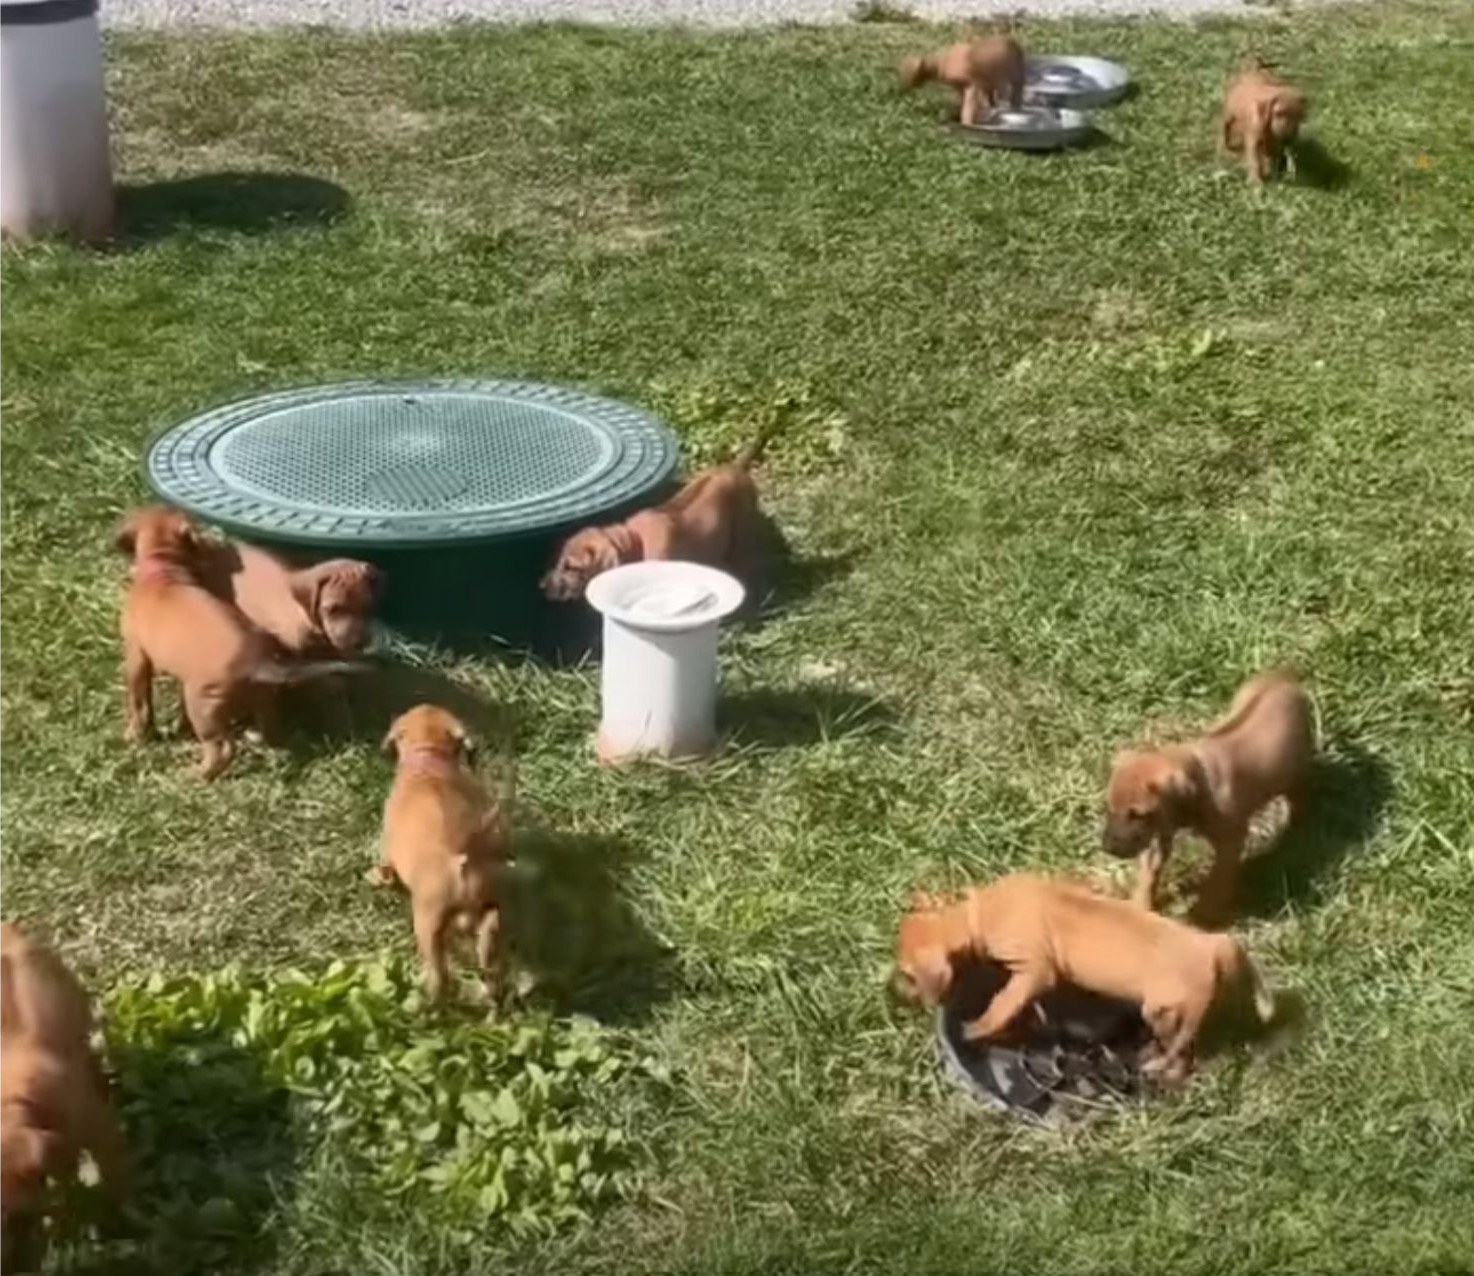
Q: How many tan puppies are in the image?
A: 9